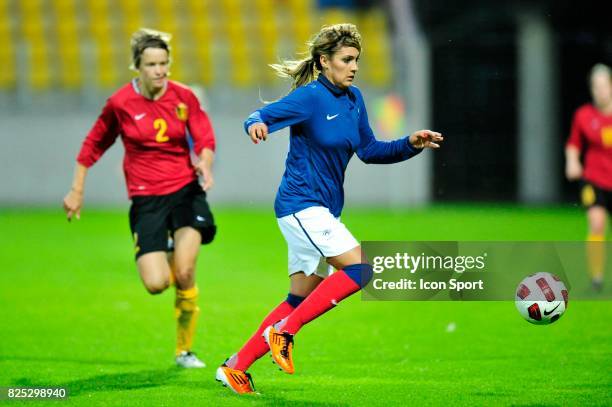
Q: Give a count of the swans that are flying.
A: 0